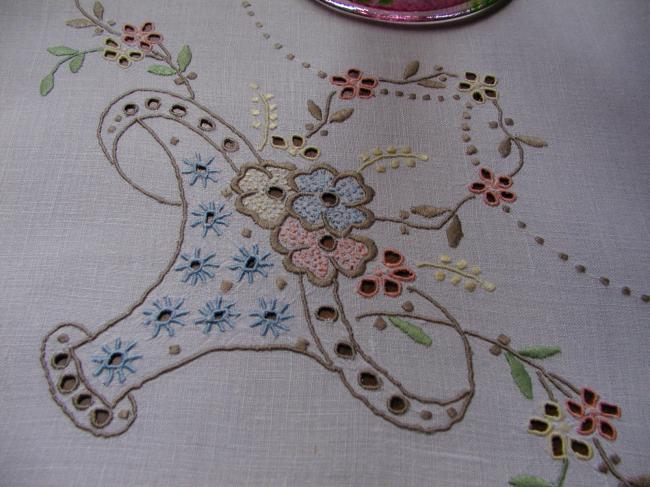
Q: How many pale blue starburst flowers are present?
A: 8